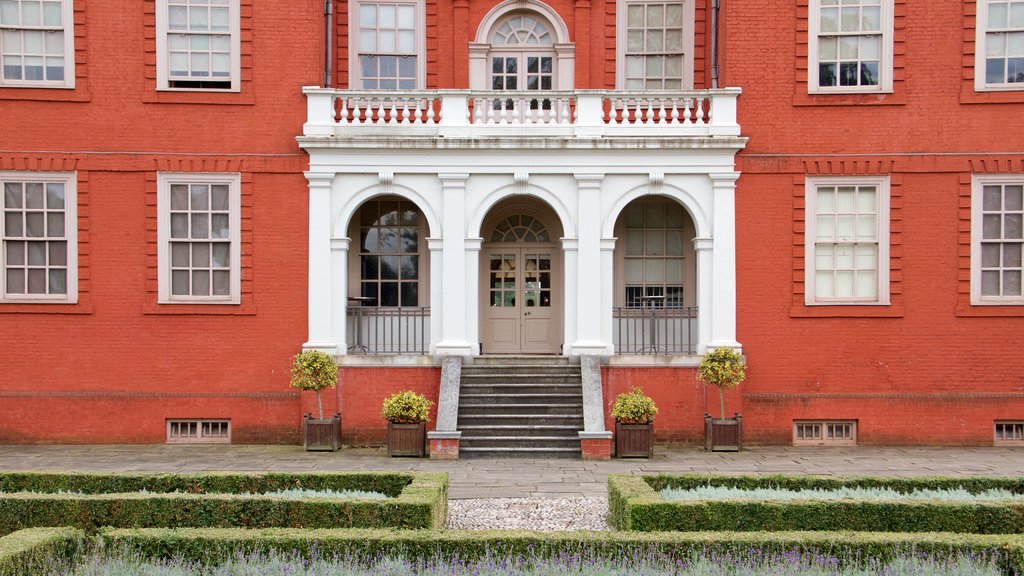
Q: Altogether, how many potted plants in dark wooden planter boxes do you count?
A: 4